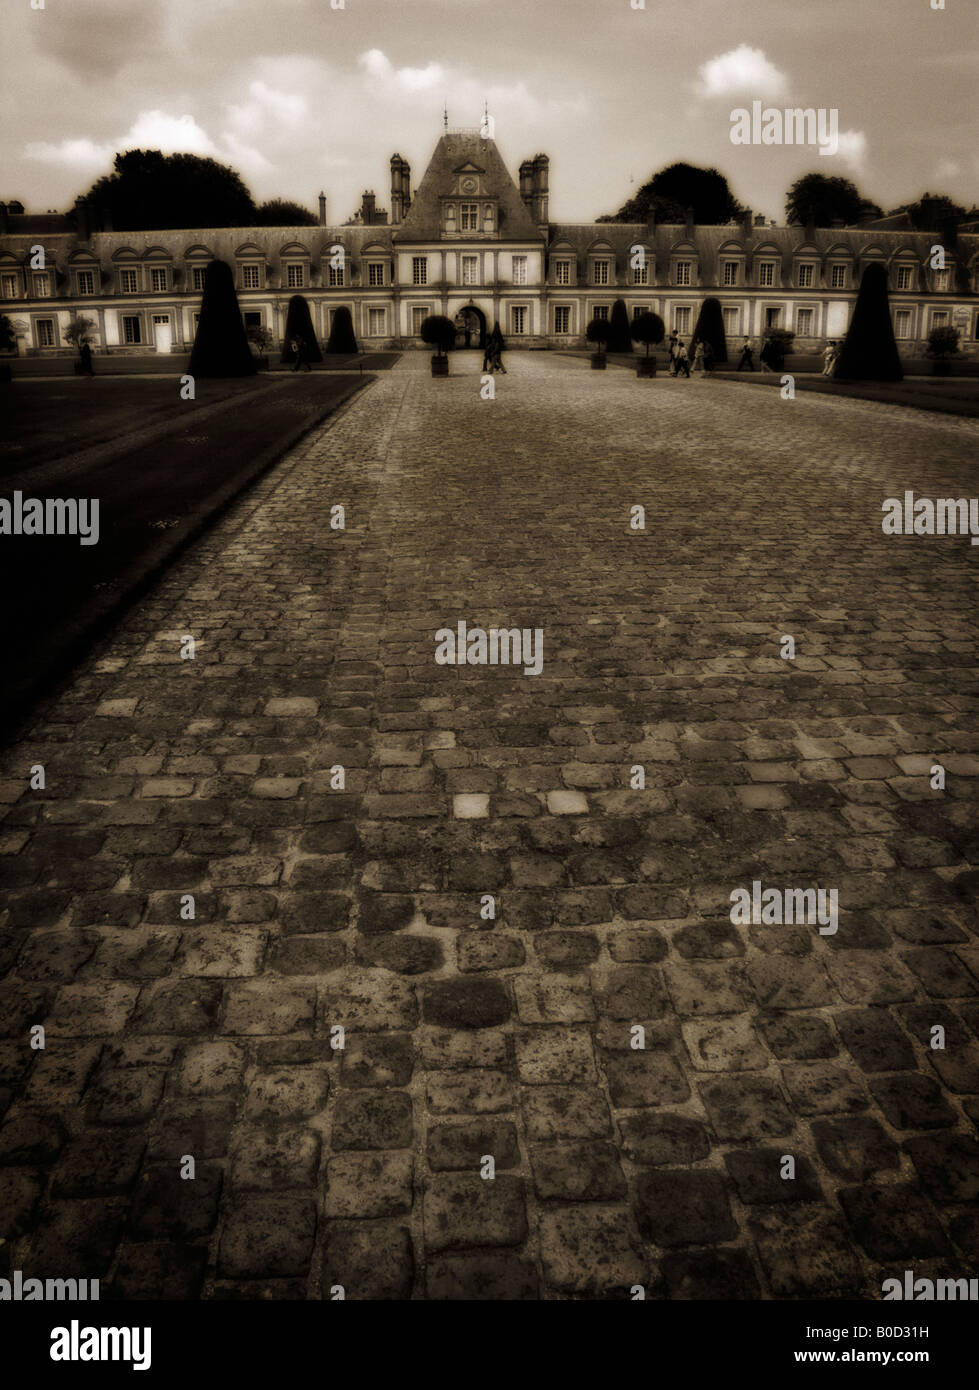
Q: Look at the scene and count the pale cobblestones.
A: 2